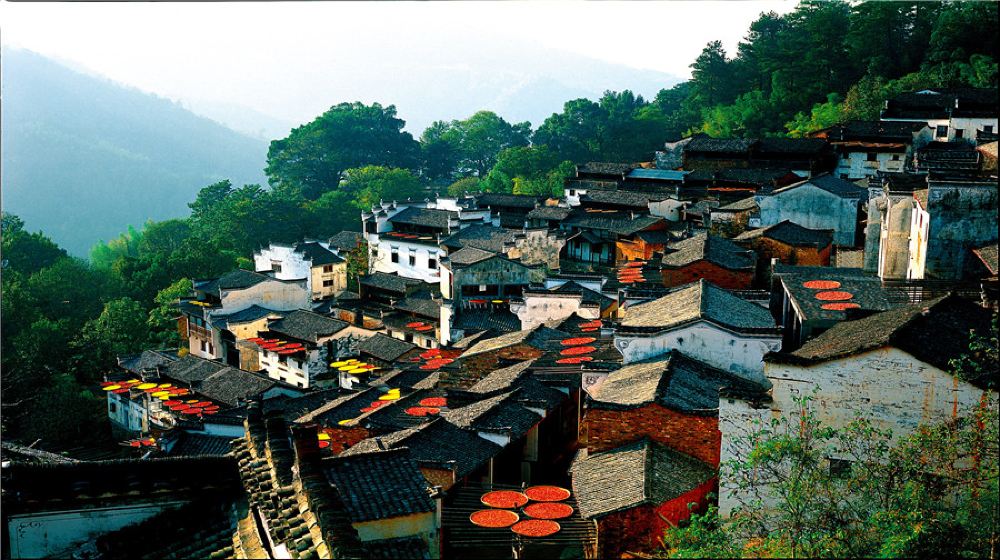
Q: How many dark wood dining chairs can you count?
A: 0